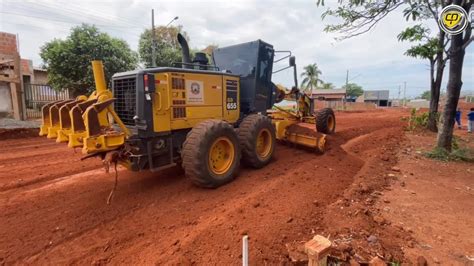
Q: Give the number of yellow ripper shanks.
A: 5